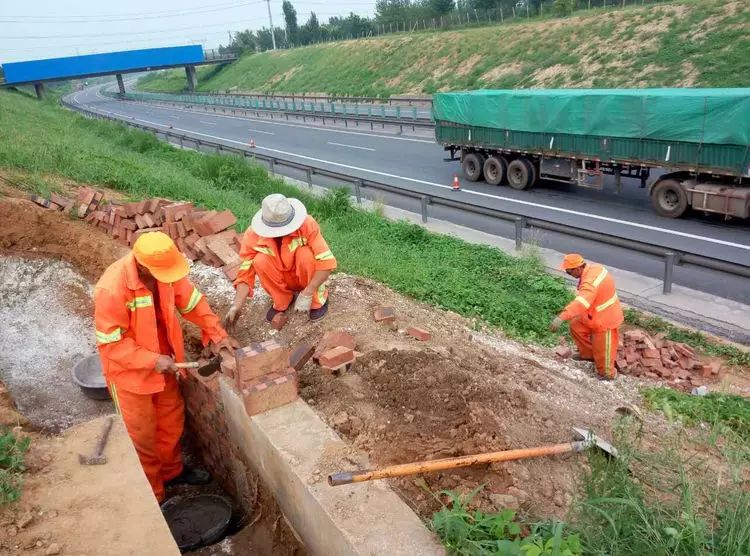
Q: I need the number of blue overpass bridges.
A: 1